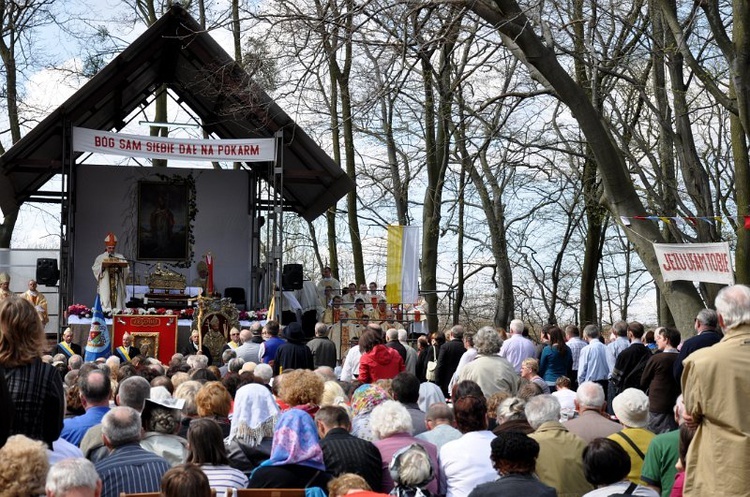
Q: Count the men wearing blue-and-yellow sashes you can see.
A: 2